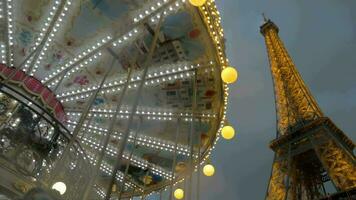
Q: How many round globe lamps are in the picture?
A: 6